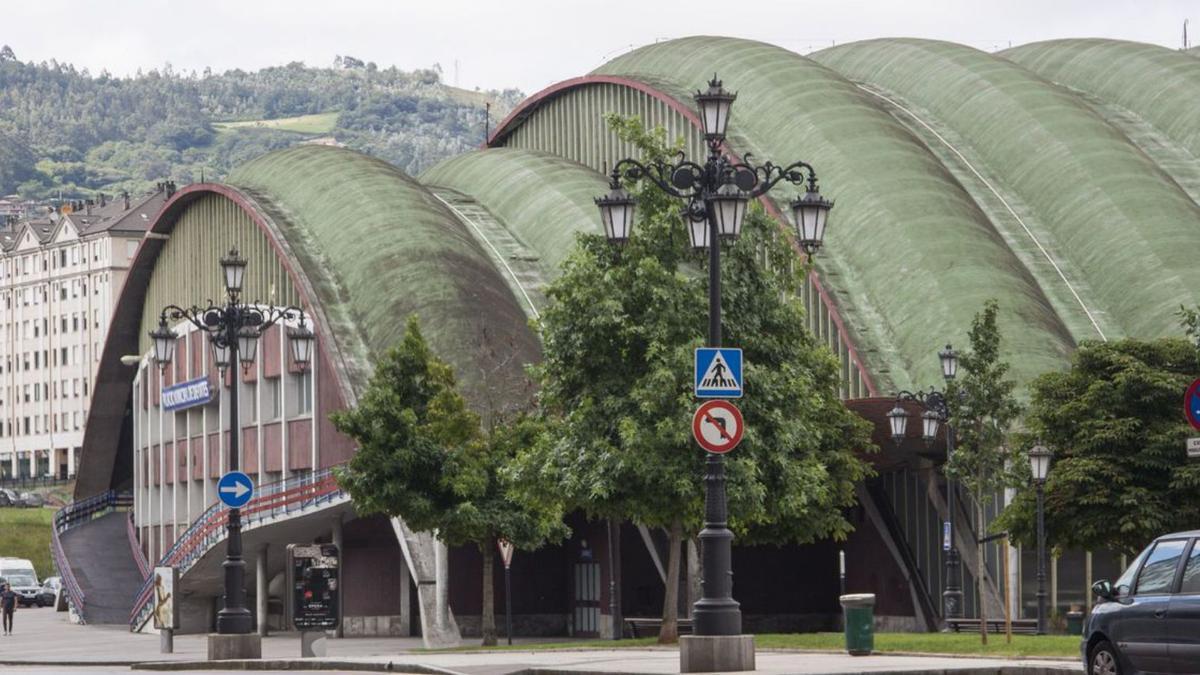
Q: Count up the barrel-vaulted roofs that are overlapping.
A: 5